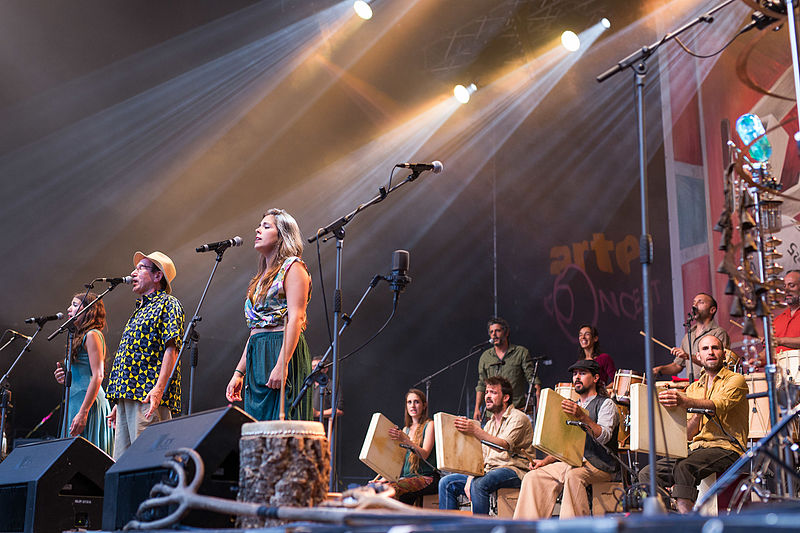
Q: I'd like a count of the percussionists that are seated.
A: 4